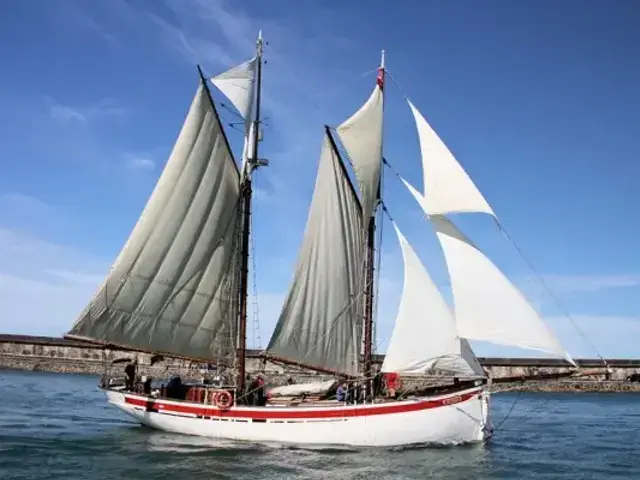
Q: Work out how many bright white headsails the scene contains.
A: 3